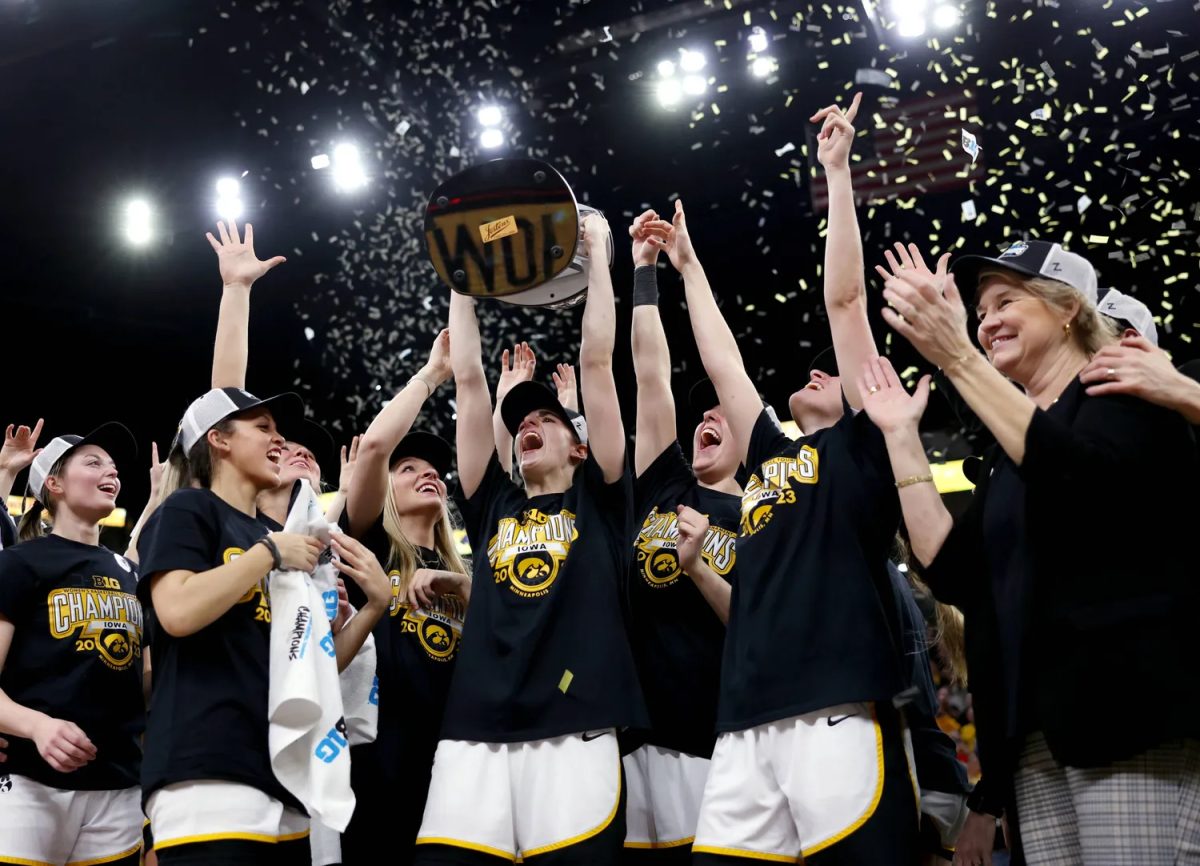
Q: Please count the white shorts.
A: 5